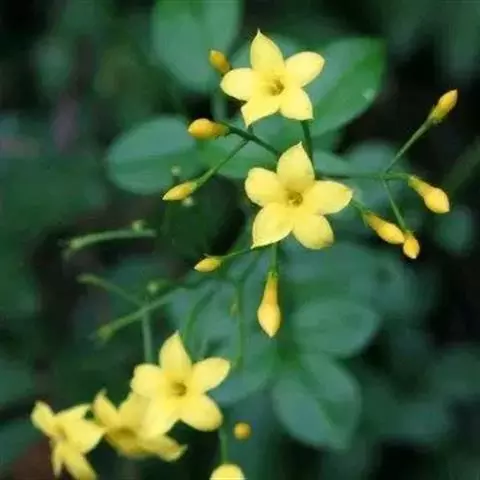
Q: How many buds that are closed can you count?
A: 10